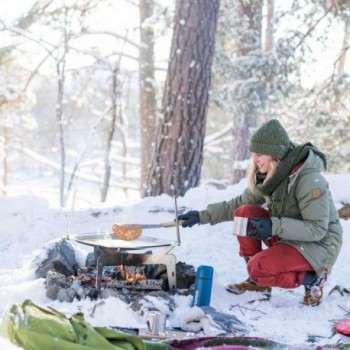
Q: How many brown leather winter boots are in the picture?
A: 2